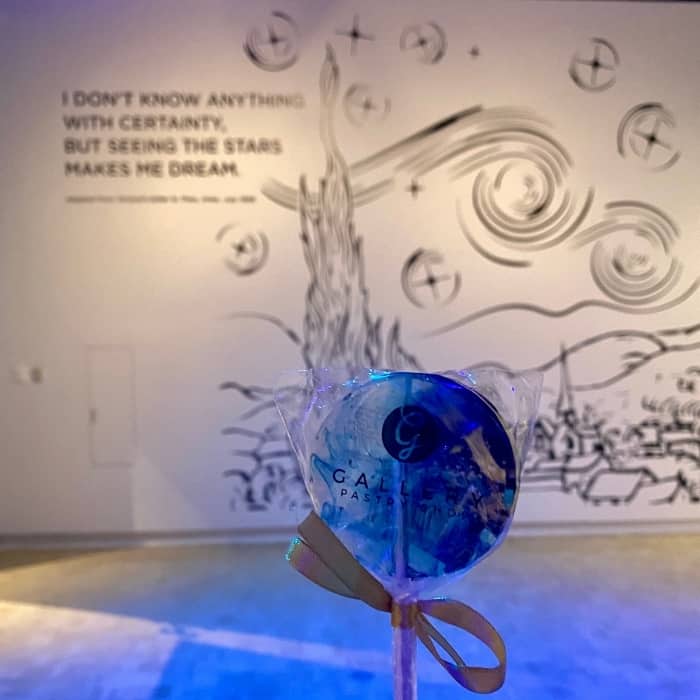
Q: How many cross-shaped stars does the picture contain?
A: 10